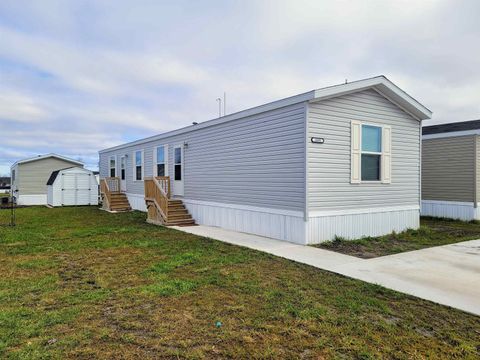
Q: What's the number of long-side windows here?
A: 3